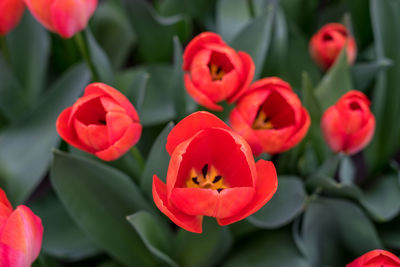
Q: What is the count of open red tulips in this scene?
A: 4